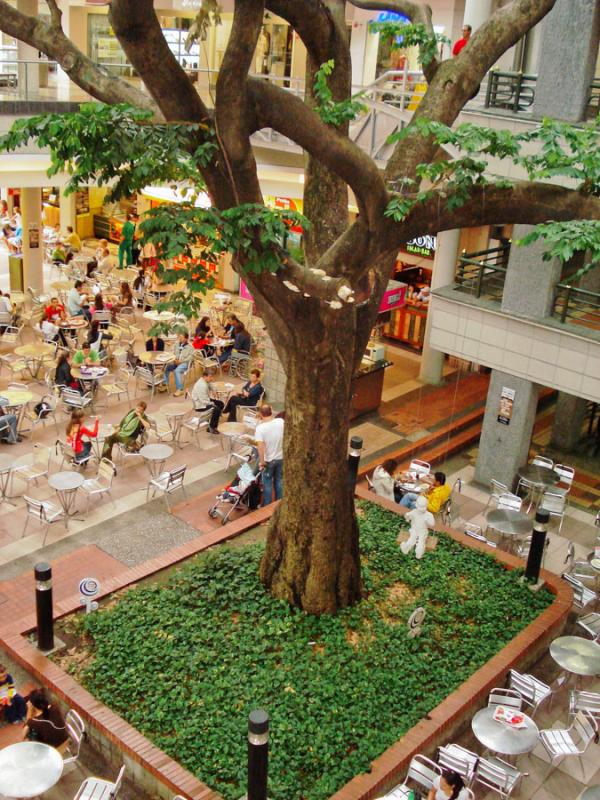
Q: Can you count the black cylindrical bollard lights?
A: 4